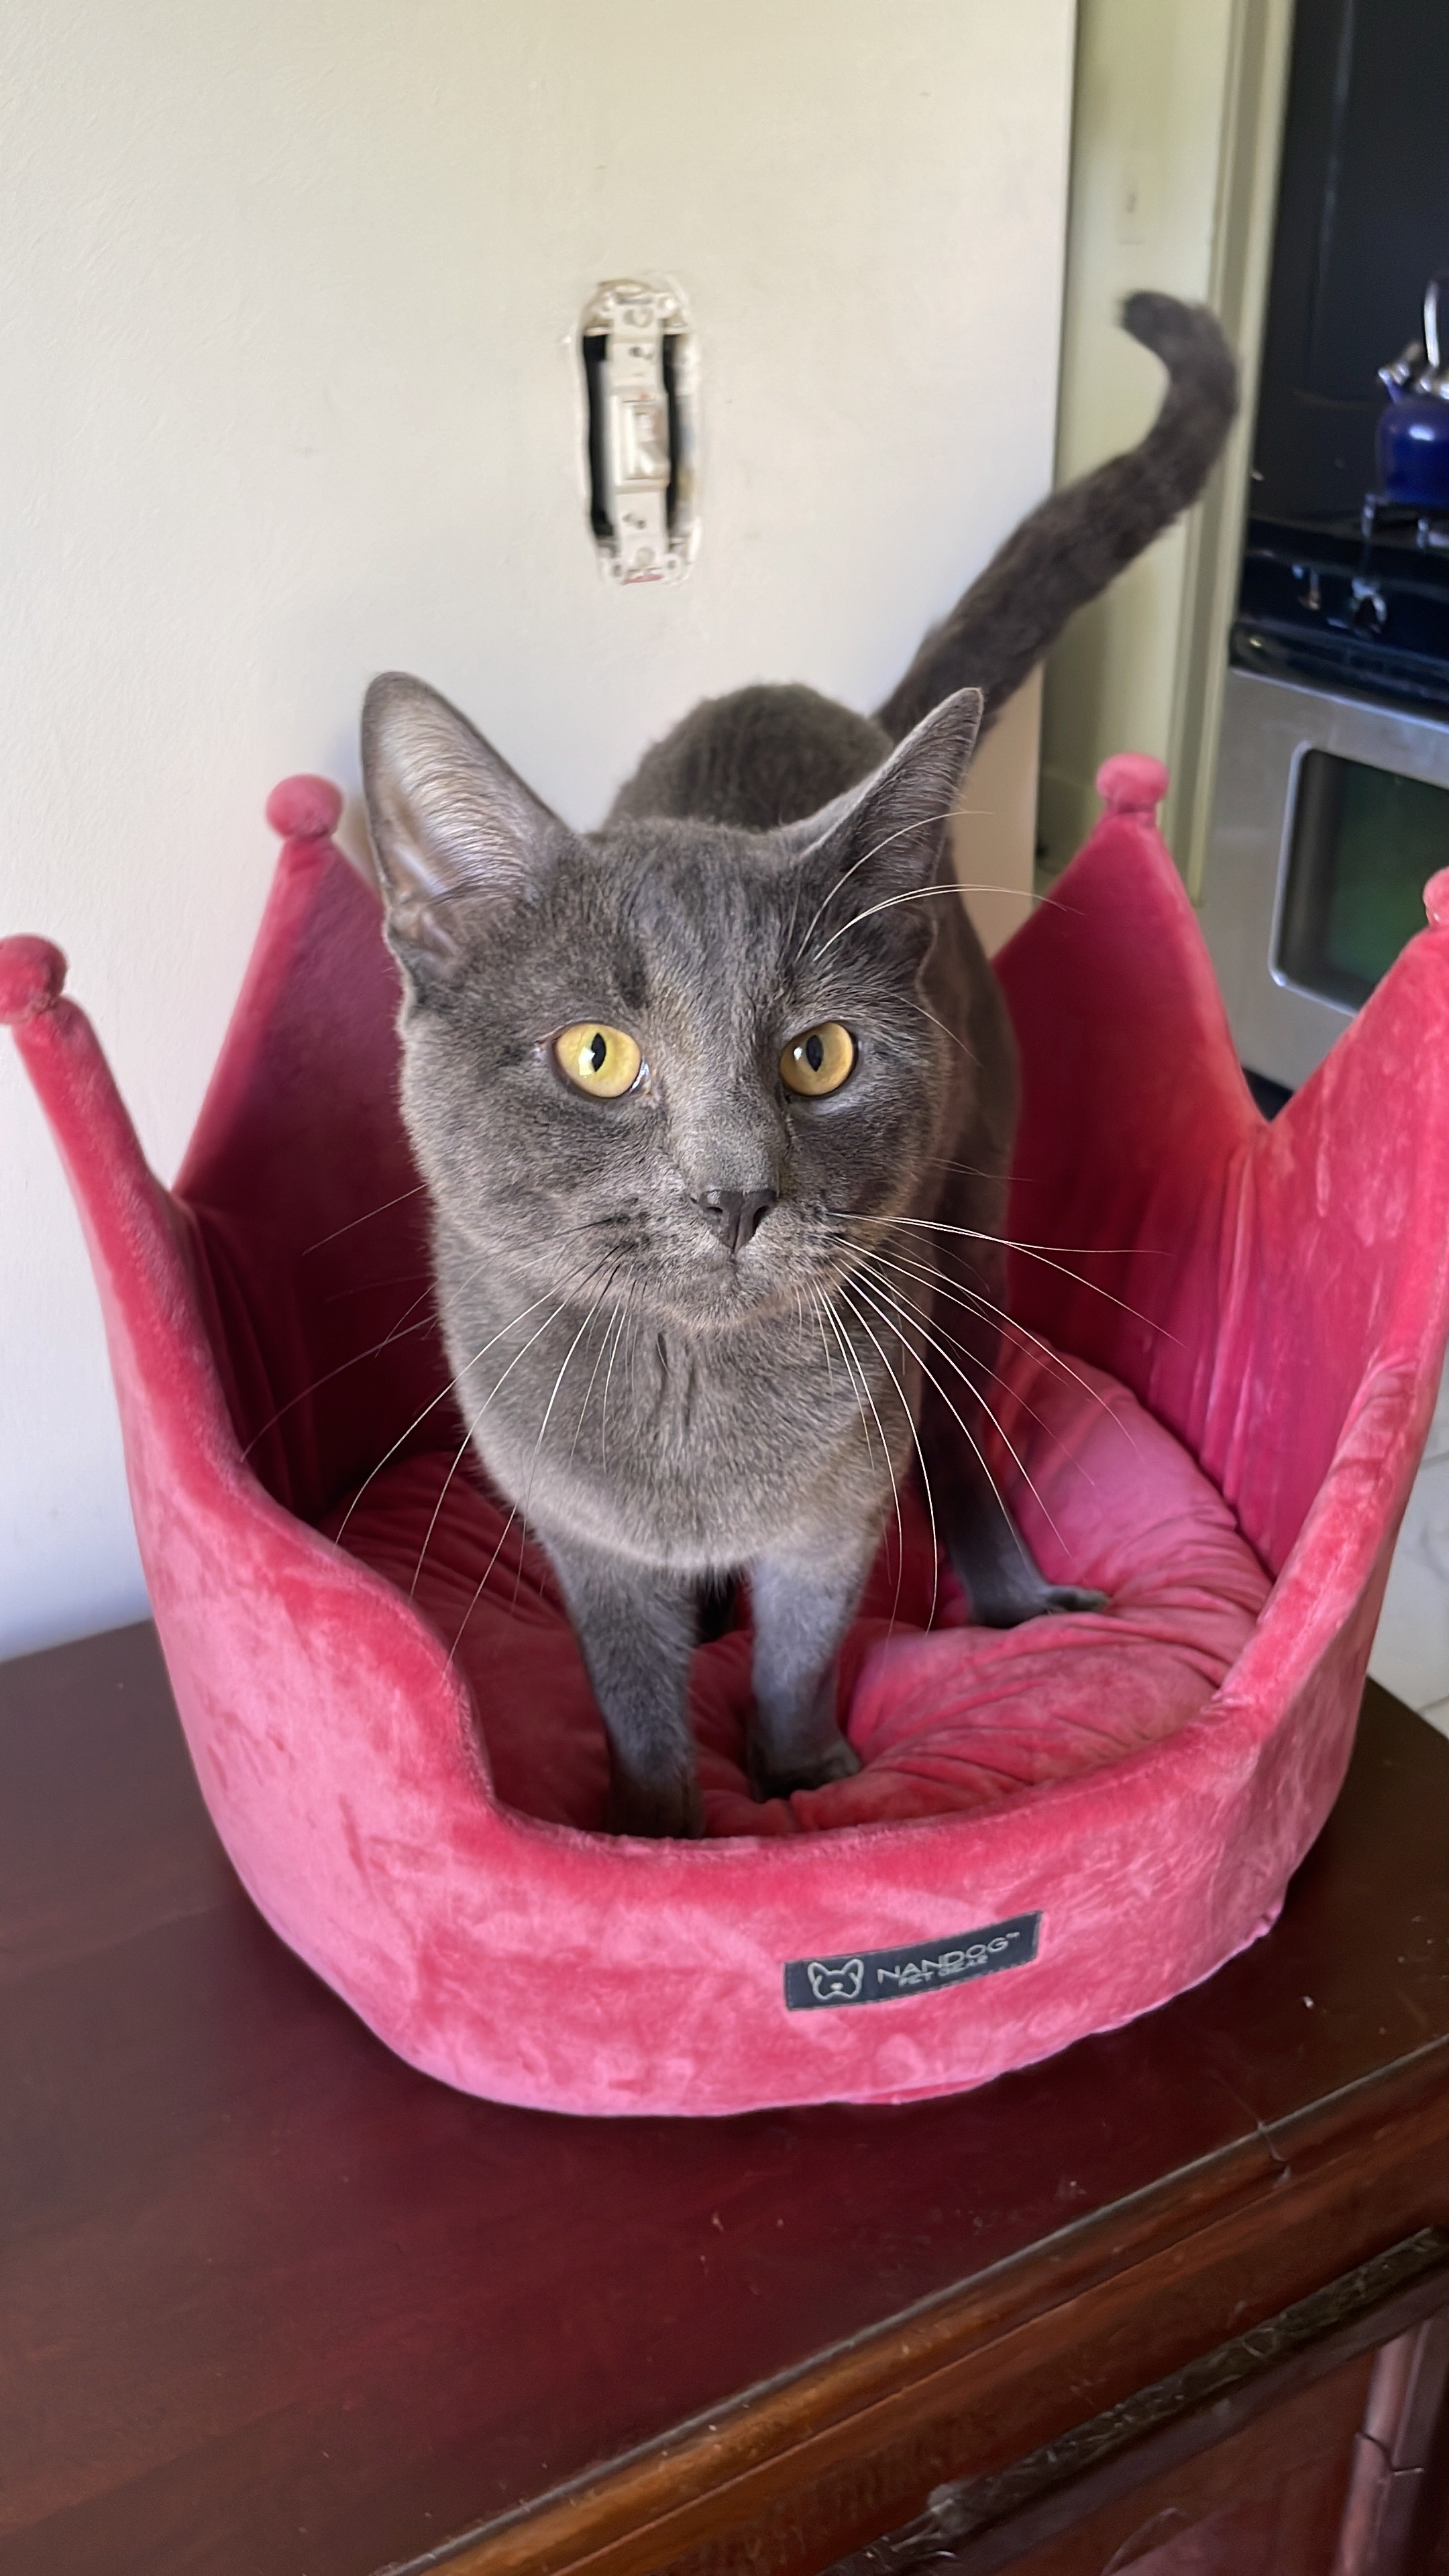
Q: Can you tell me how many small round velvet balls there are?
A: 4